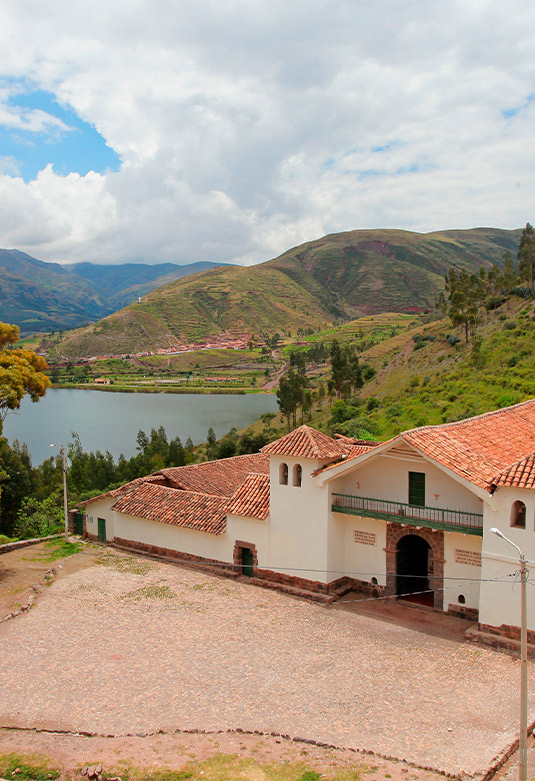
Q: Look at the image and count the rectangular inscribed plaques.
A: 2